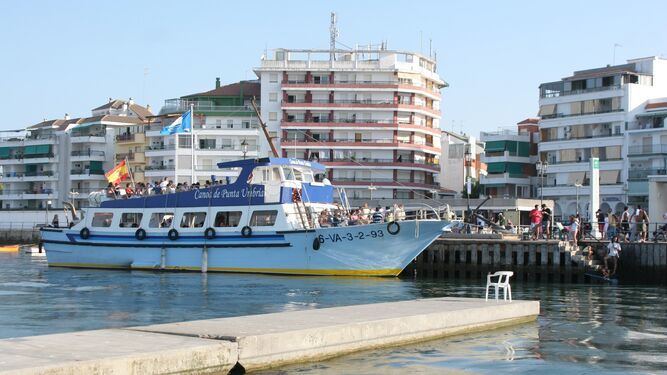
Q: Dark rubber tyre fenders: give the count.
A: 7